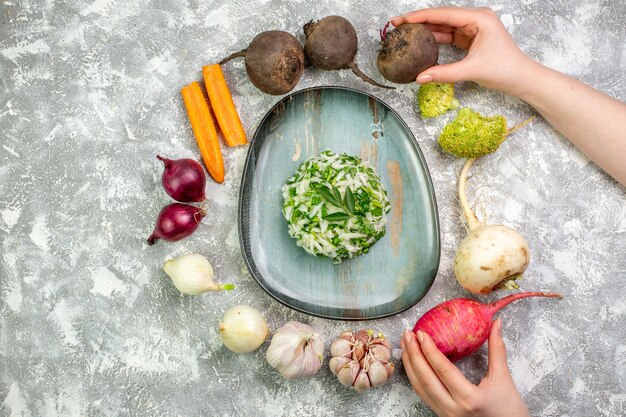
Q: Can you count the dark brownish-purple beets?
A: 3